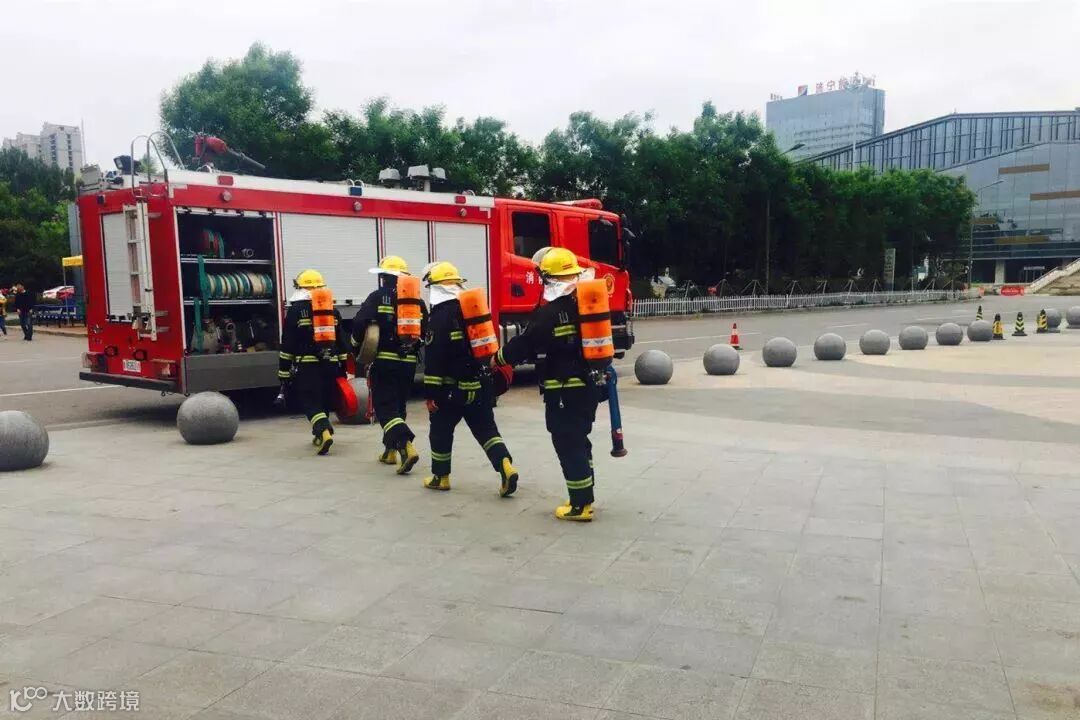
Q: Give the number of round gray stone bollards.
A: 13